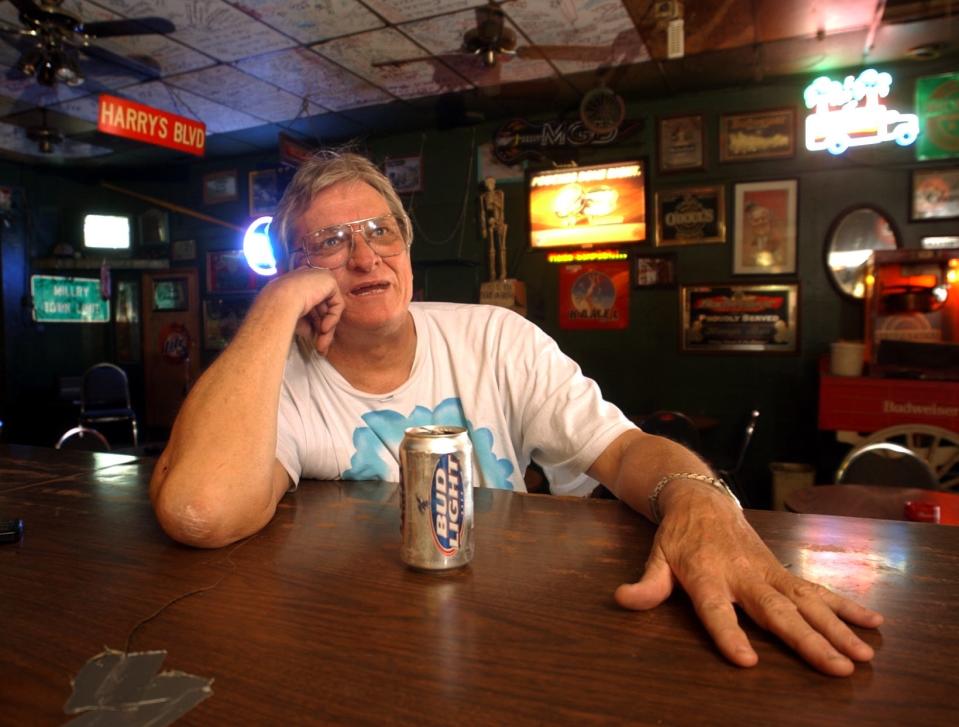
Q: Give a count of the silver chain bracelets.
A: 1